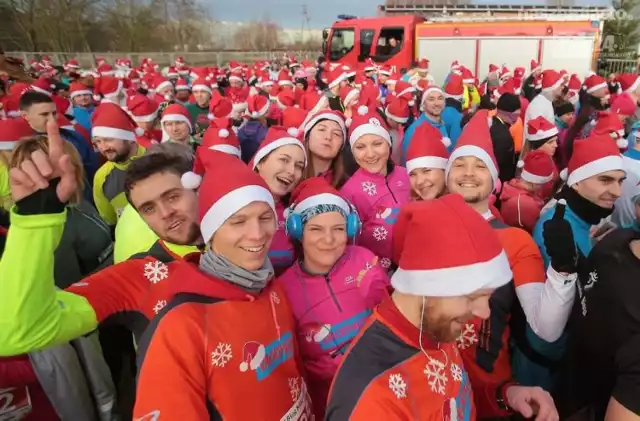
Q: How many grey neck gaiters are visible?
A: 1